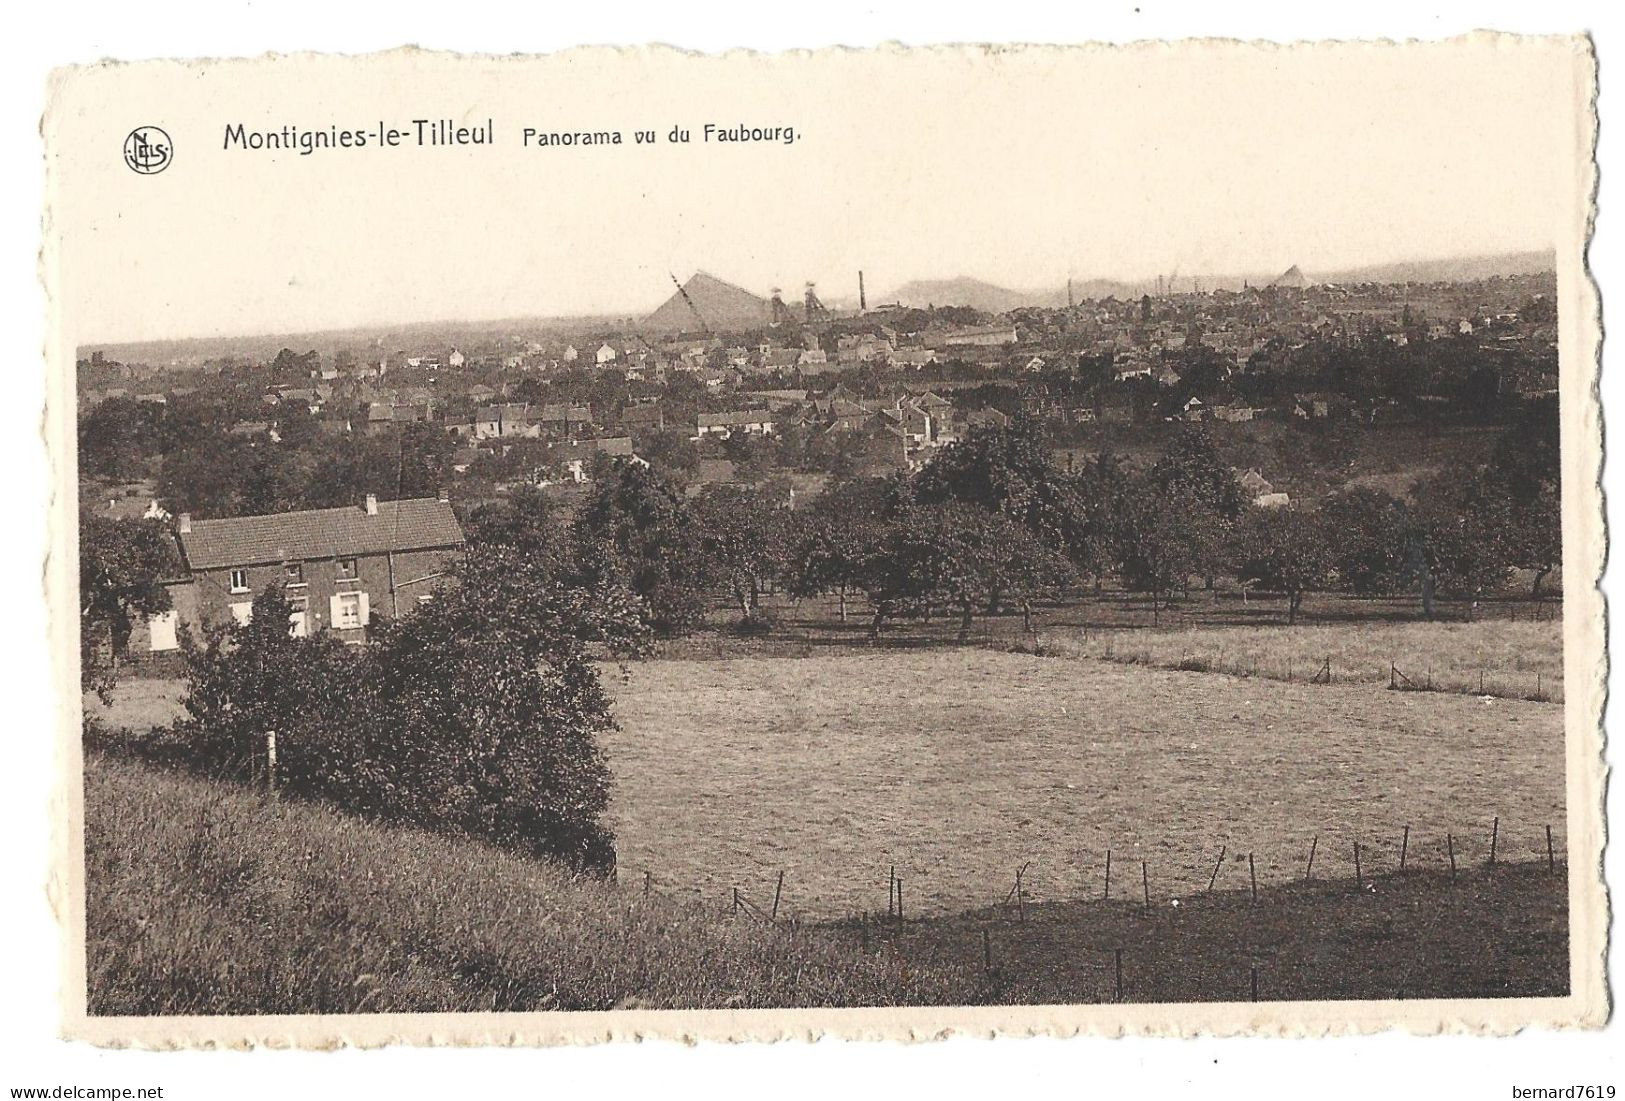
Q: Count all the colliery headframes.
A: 2